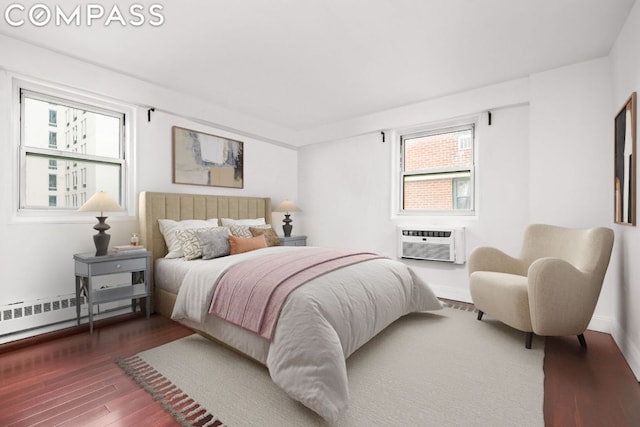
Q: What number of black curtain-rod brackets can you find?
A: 3